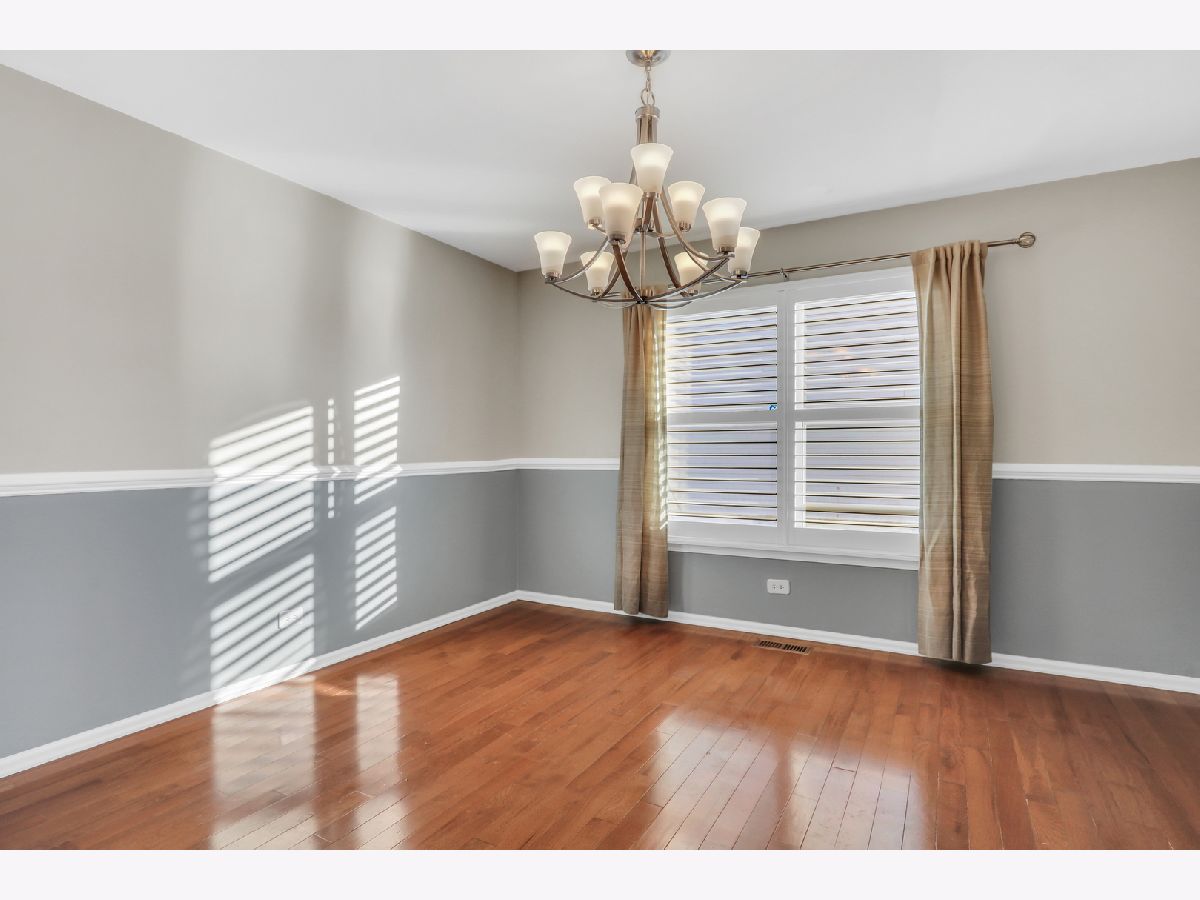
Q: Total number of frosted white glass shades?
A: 9